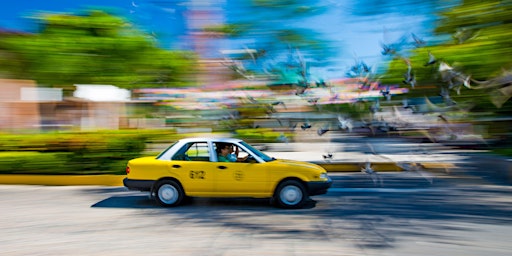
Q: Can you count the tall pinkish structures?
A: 1